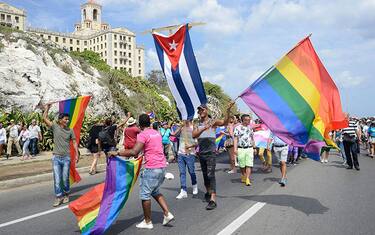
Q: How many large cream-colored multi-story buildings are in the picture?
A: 1